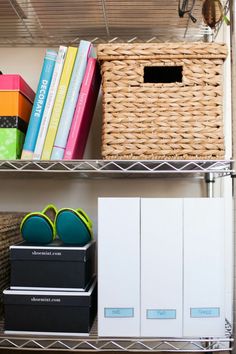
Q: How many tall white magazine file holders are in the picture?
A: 3